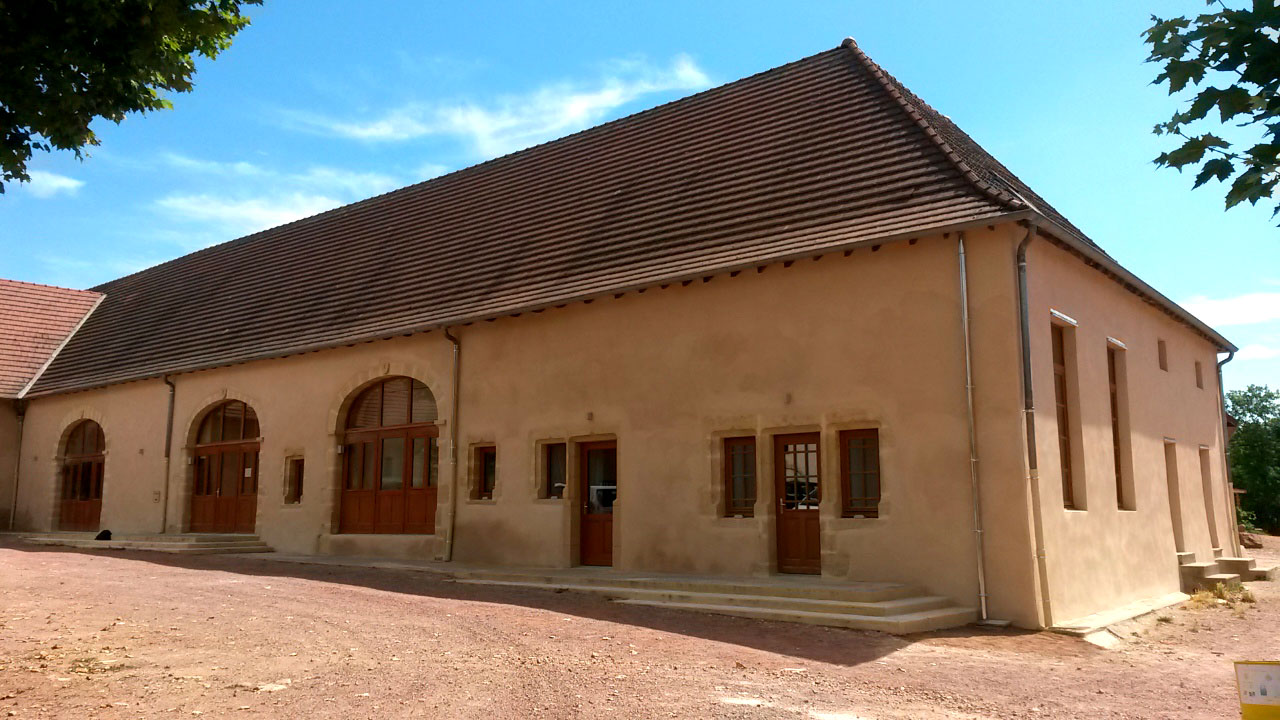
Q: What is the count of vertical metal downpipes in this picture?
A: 6